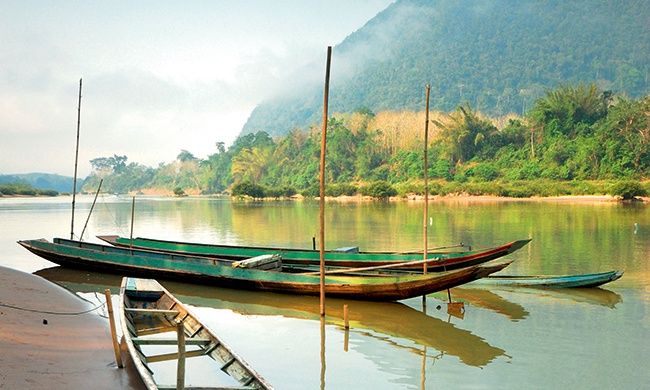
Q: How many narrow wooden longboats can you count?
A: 4